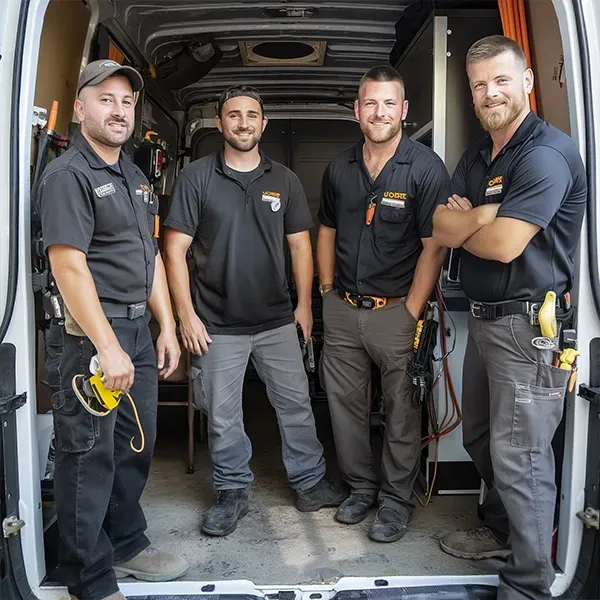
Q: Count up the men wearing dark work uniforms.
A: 4